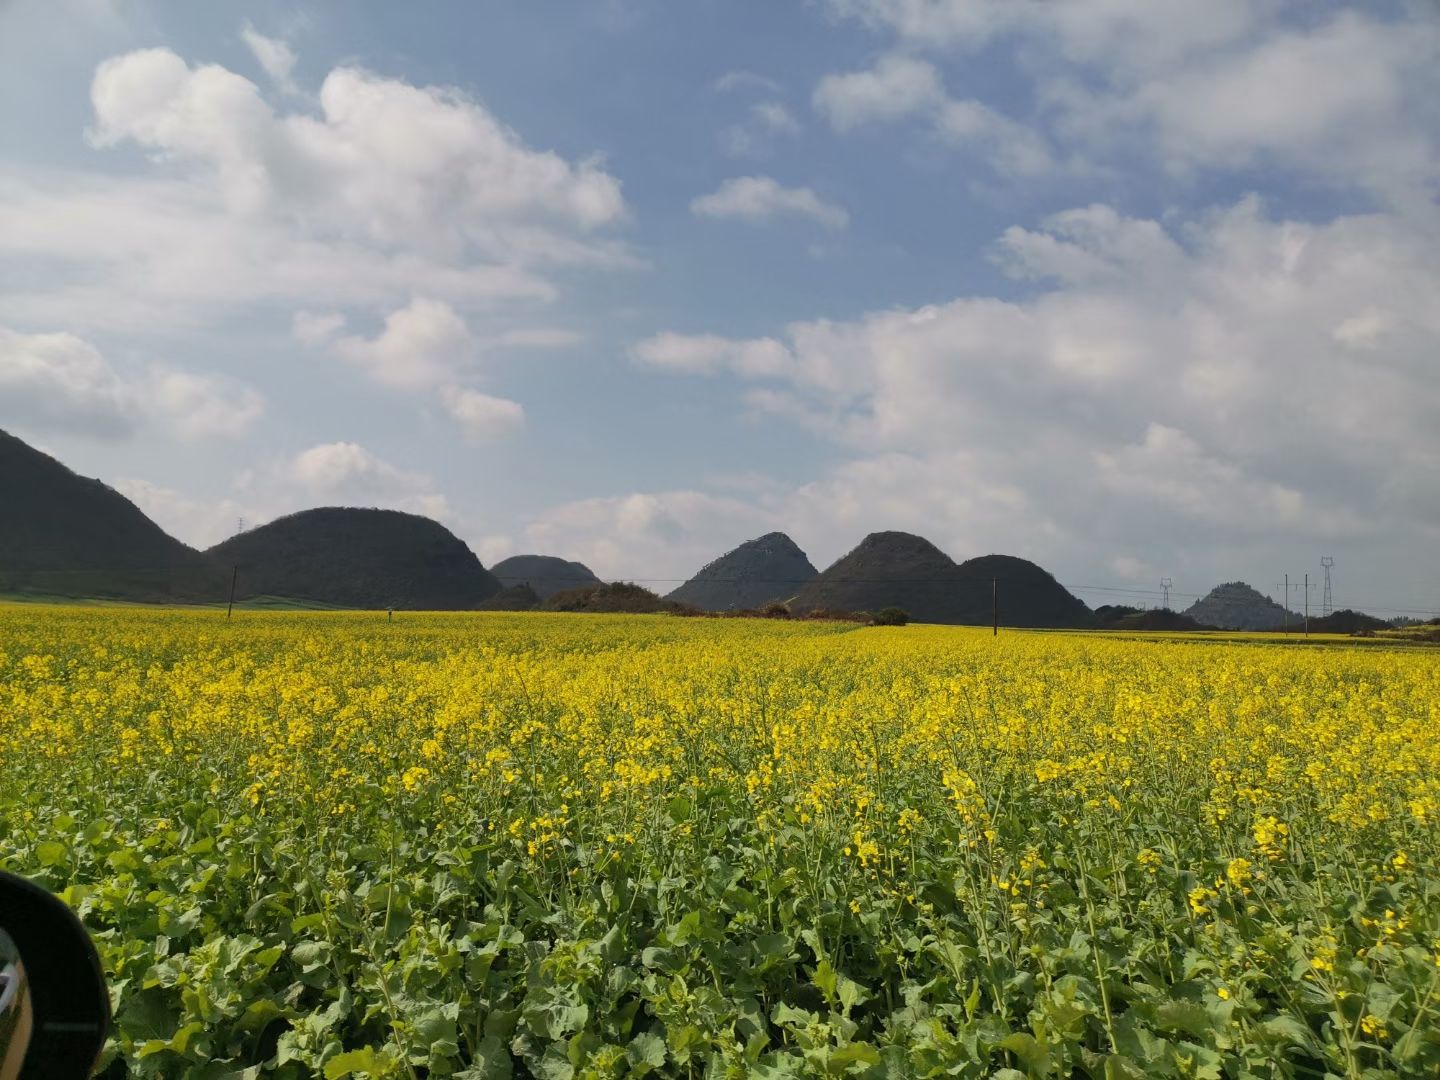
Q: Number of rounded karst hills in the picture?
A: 7